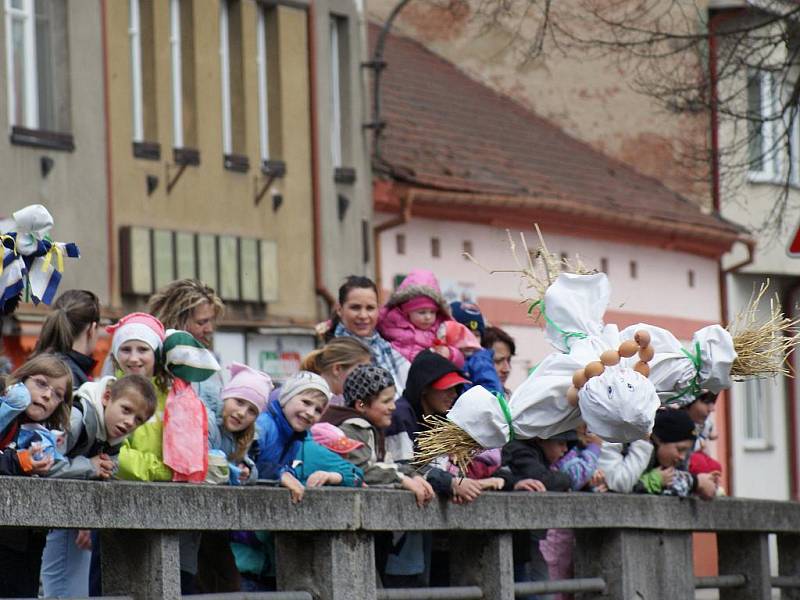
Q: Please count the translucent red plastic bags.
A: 1